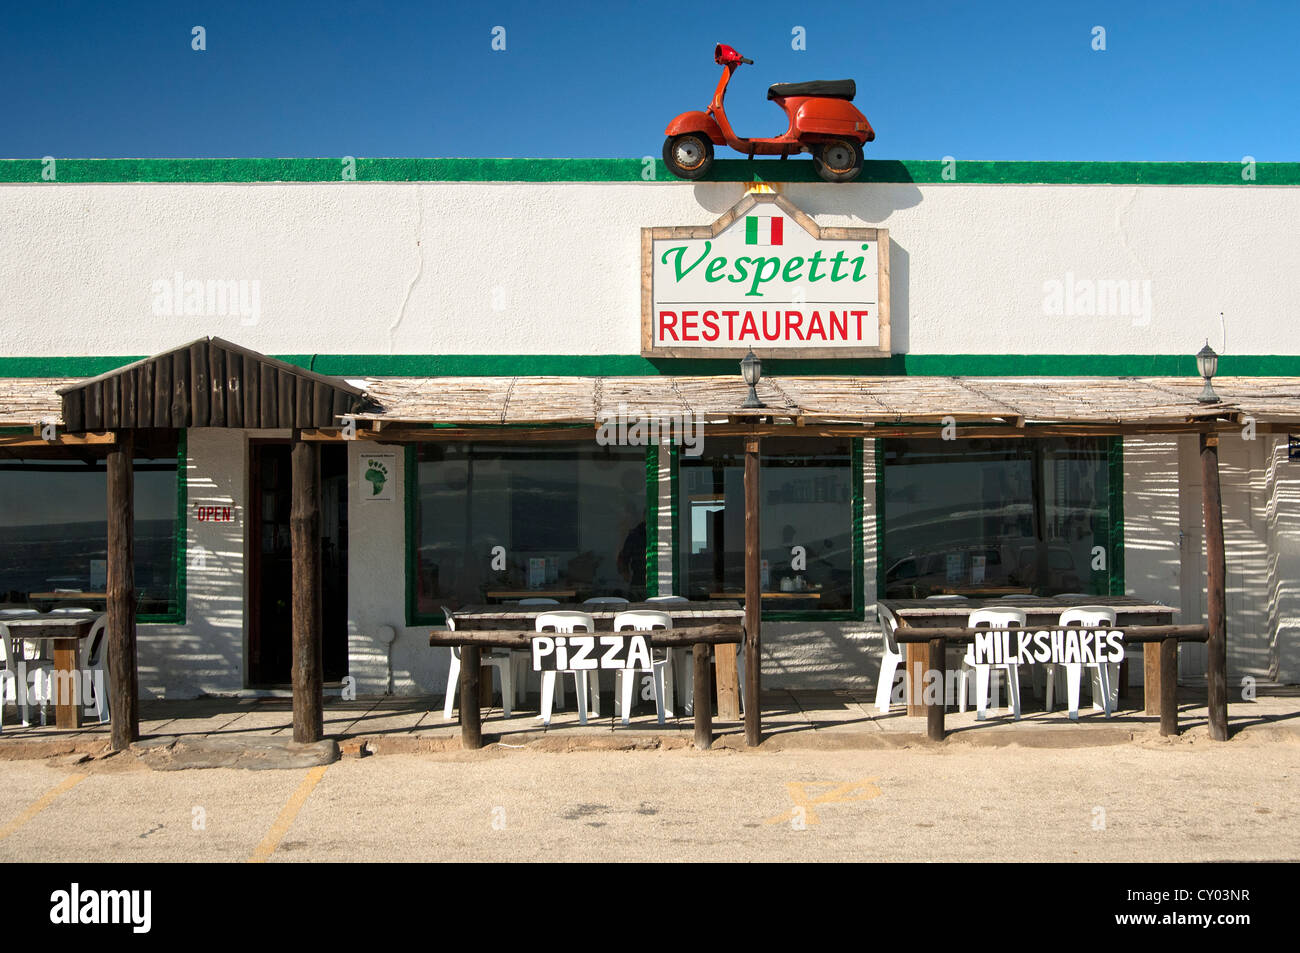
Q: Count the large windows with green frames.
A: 4